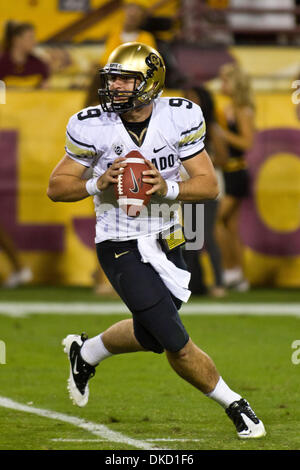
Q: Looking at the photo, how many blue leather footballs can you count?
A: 0